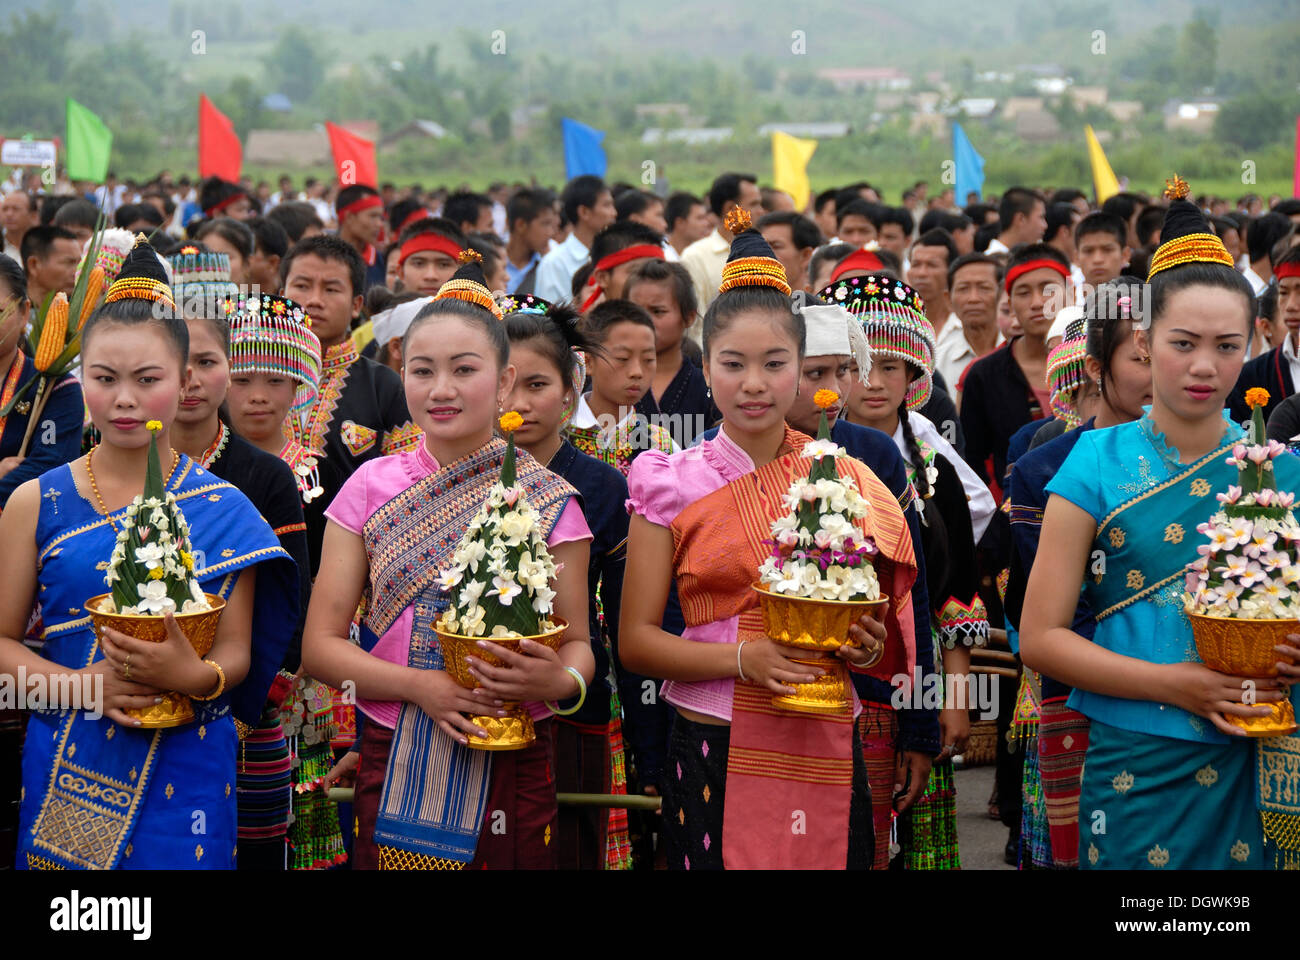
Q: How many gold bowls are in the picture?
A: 4